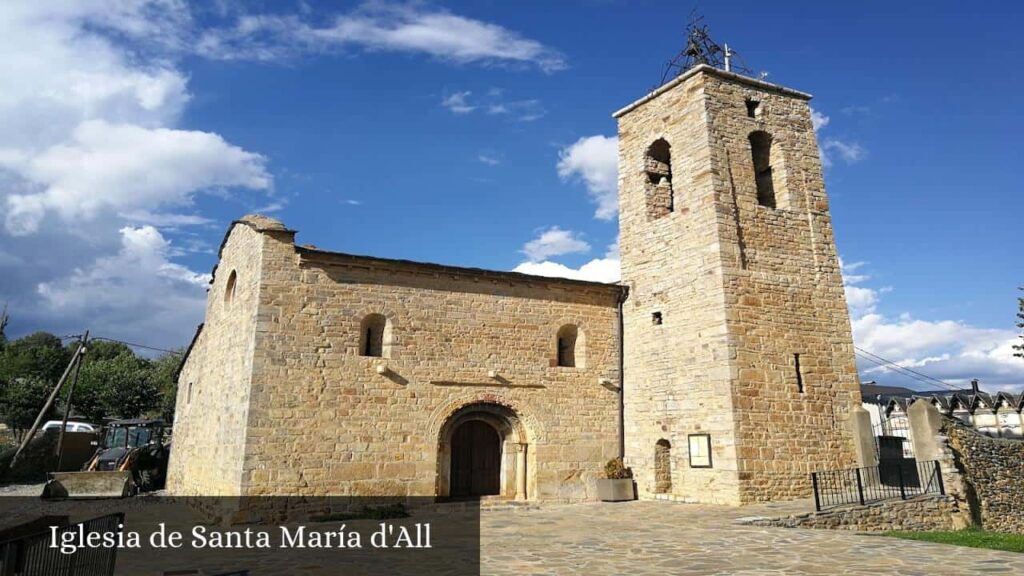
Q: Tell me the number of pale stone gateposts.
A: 2